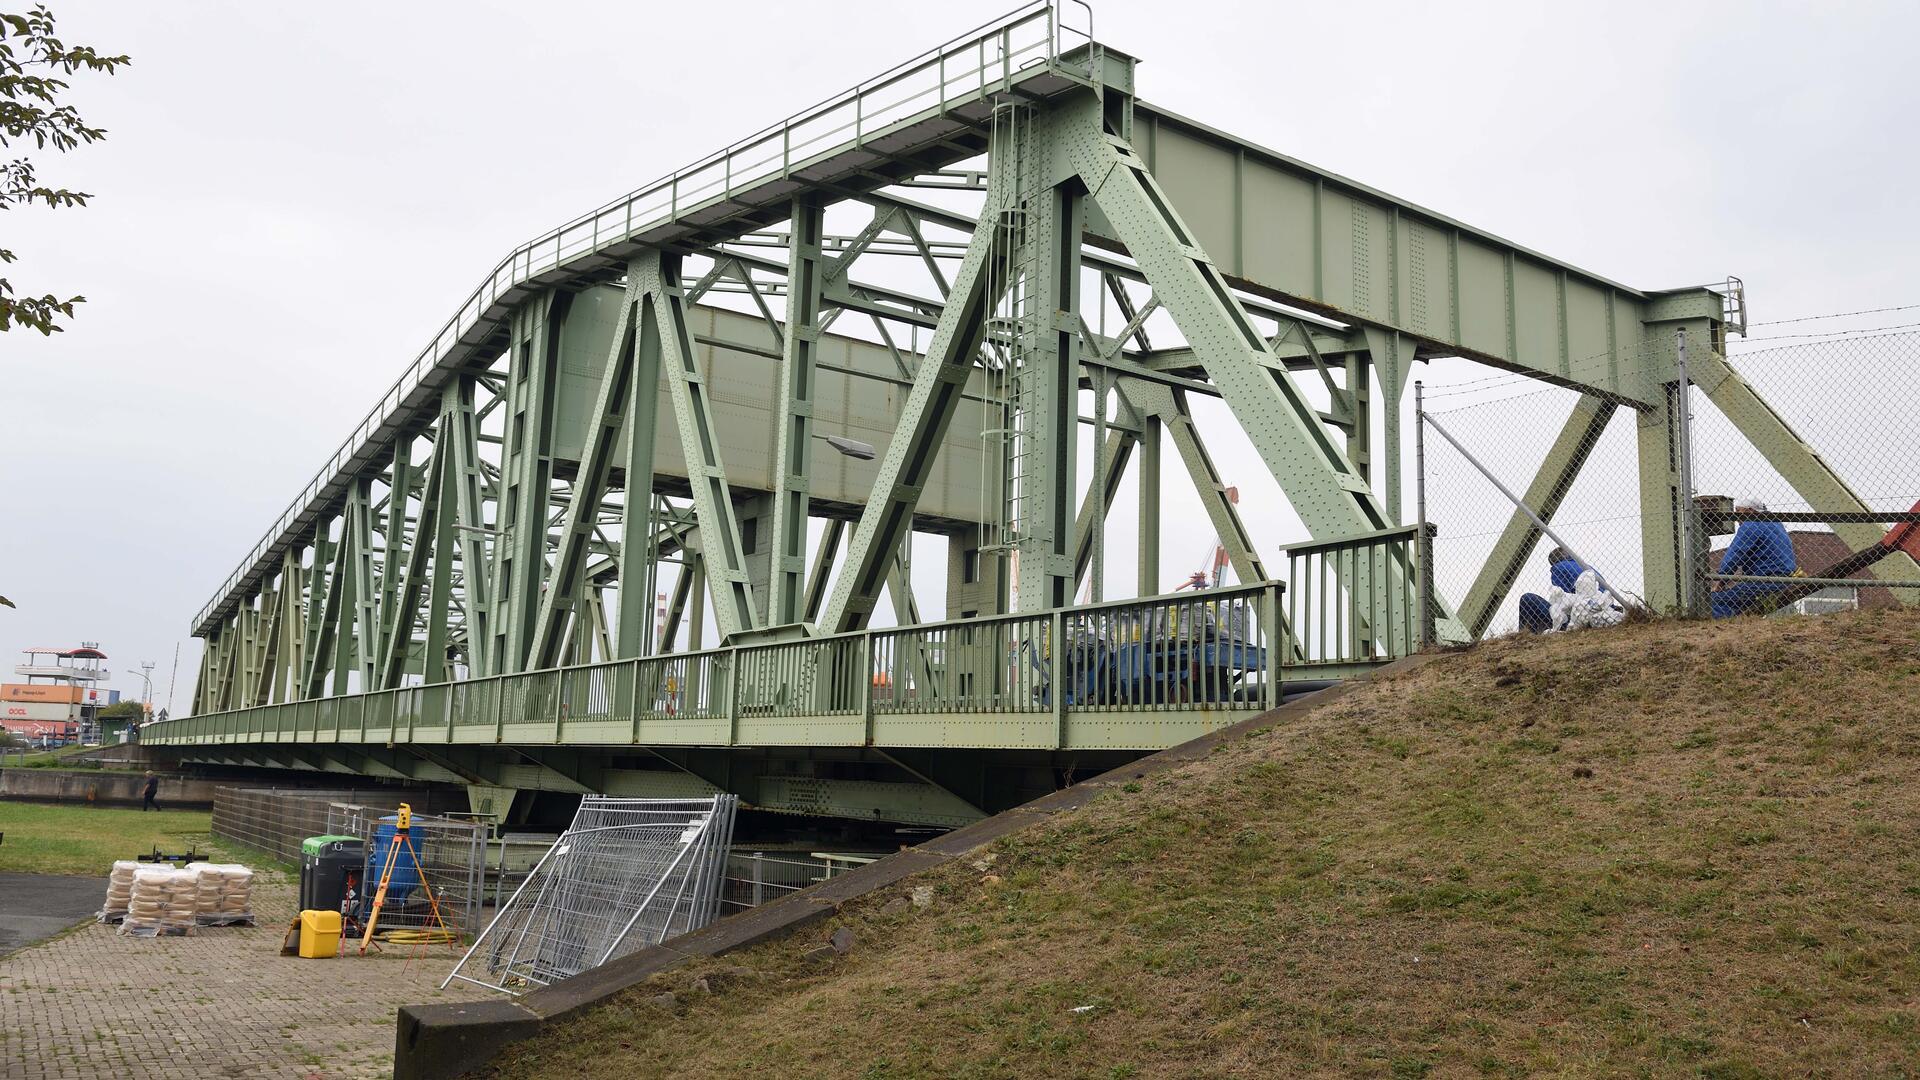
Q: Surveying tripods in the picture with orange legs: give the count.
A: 1